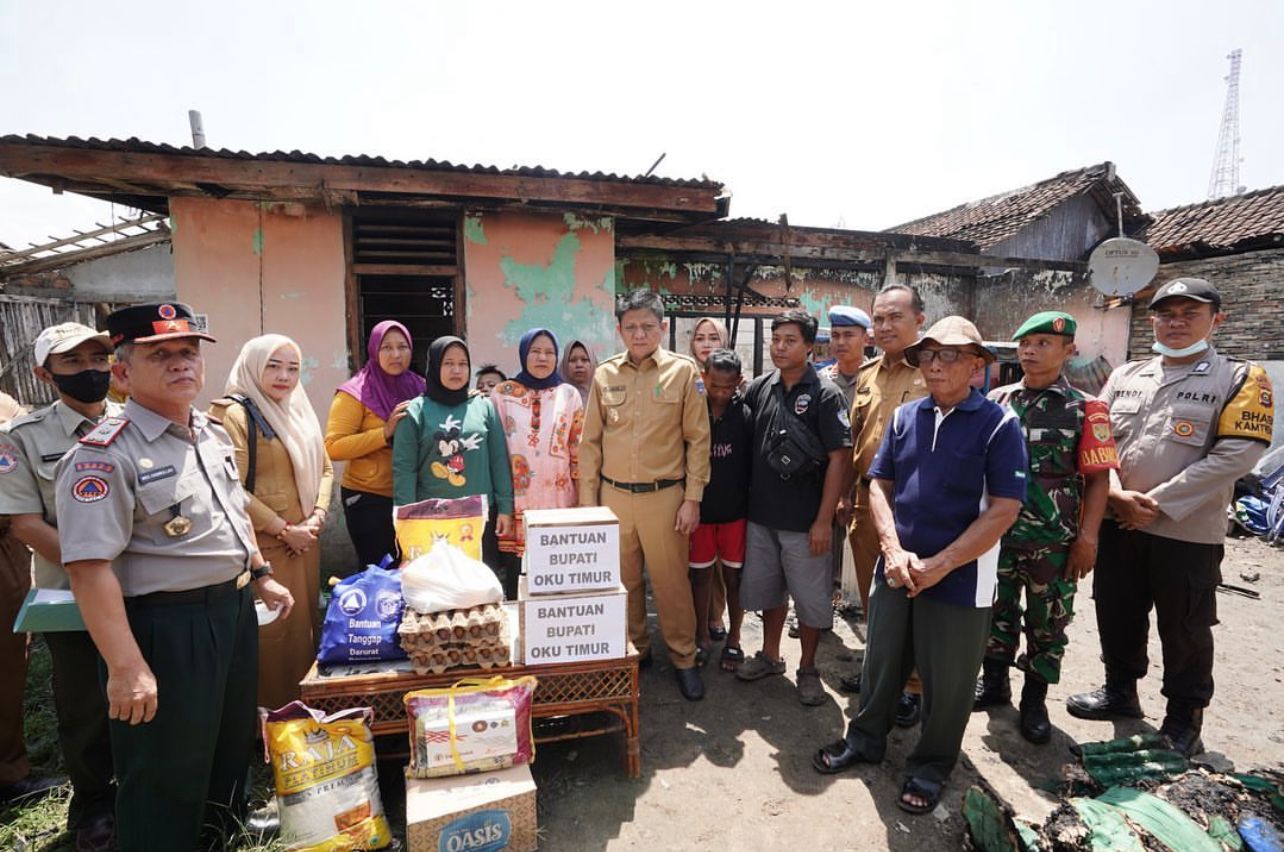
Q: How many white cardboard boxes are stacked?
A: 2